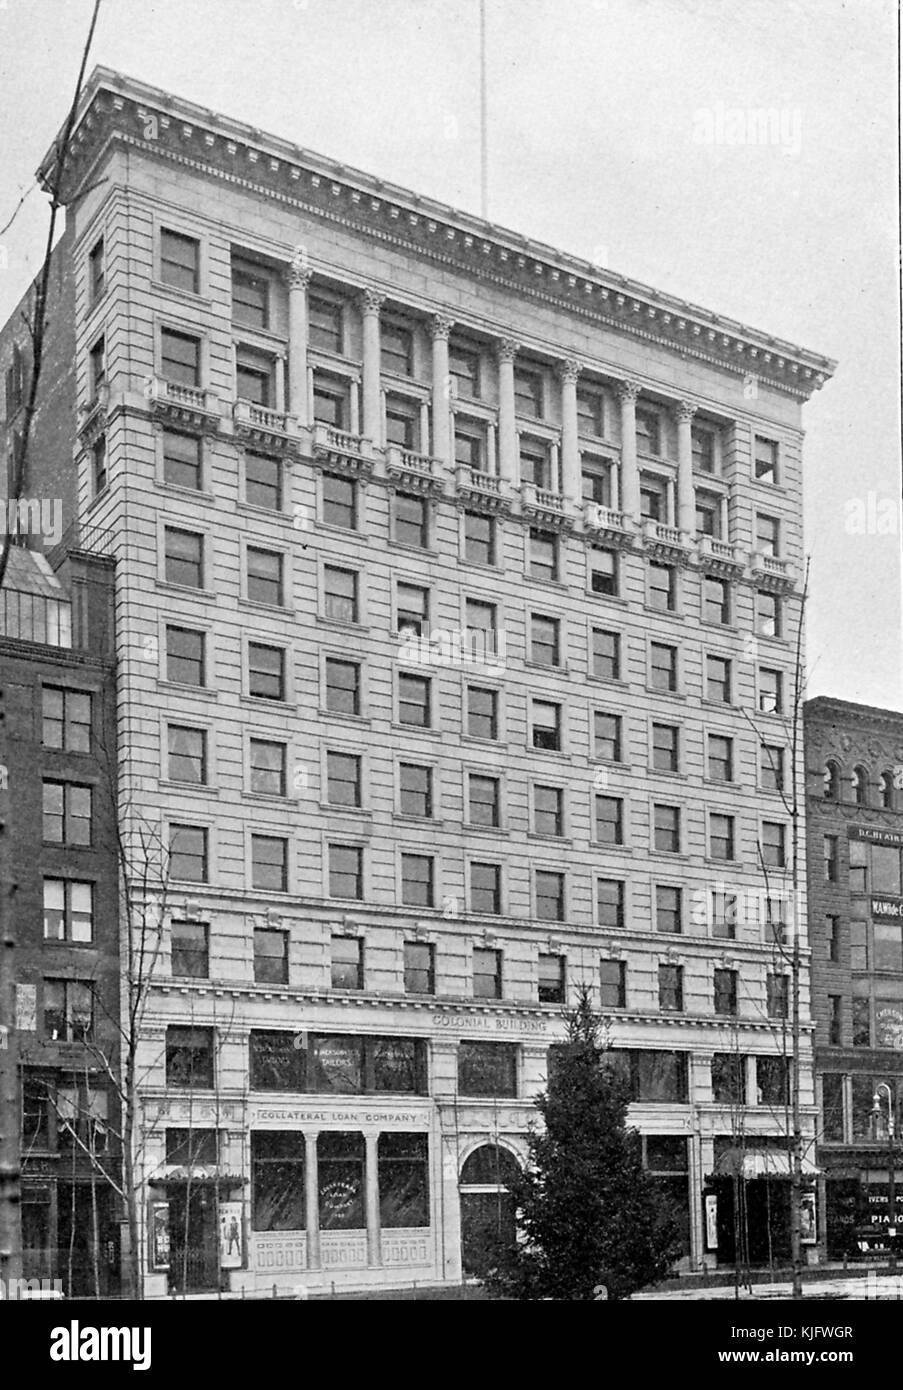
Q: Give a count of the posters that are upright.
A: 4